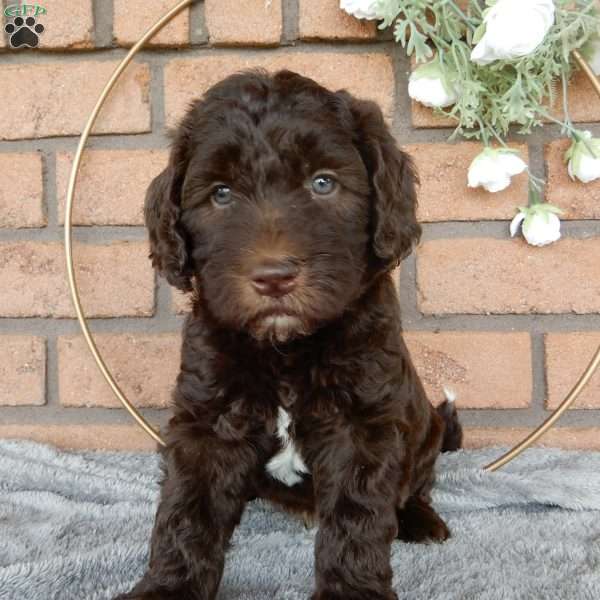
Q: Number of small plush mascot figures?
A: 0